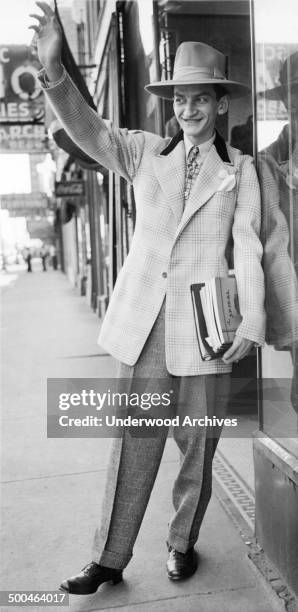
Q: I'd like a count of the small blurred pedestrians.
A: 3